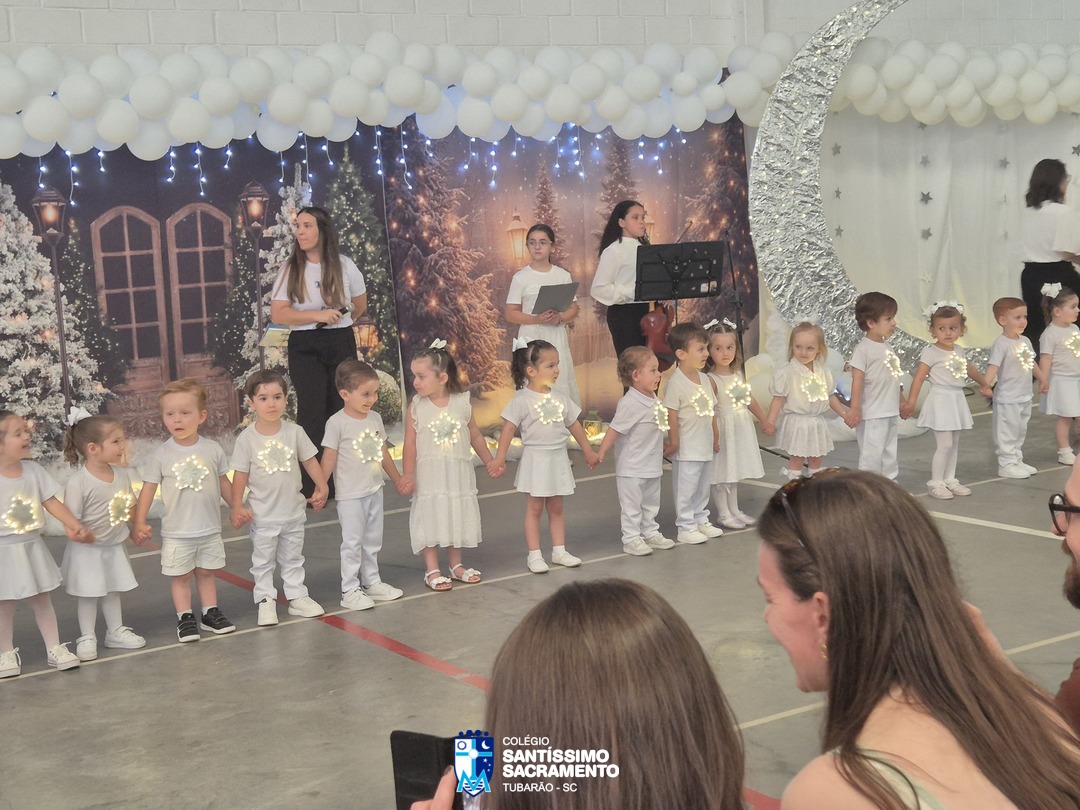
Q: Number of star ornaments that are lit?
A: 15